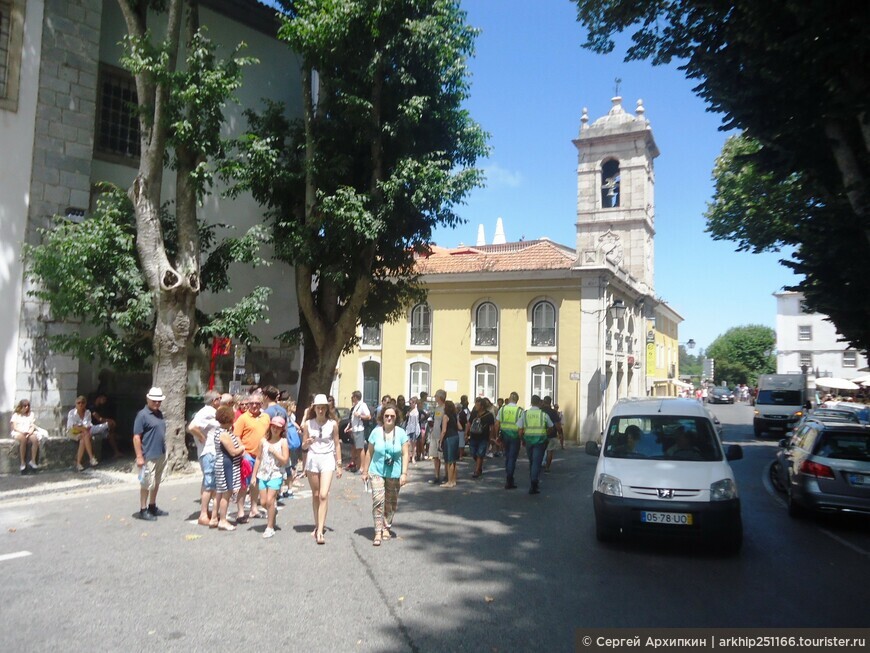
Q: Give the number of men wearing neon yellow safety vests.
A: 2